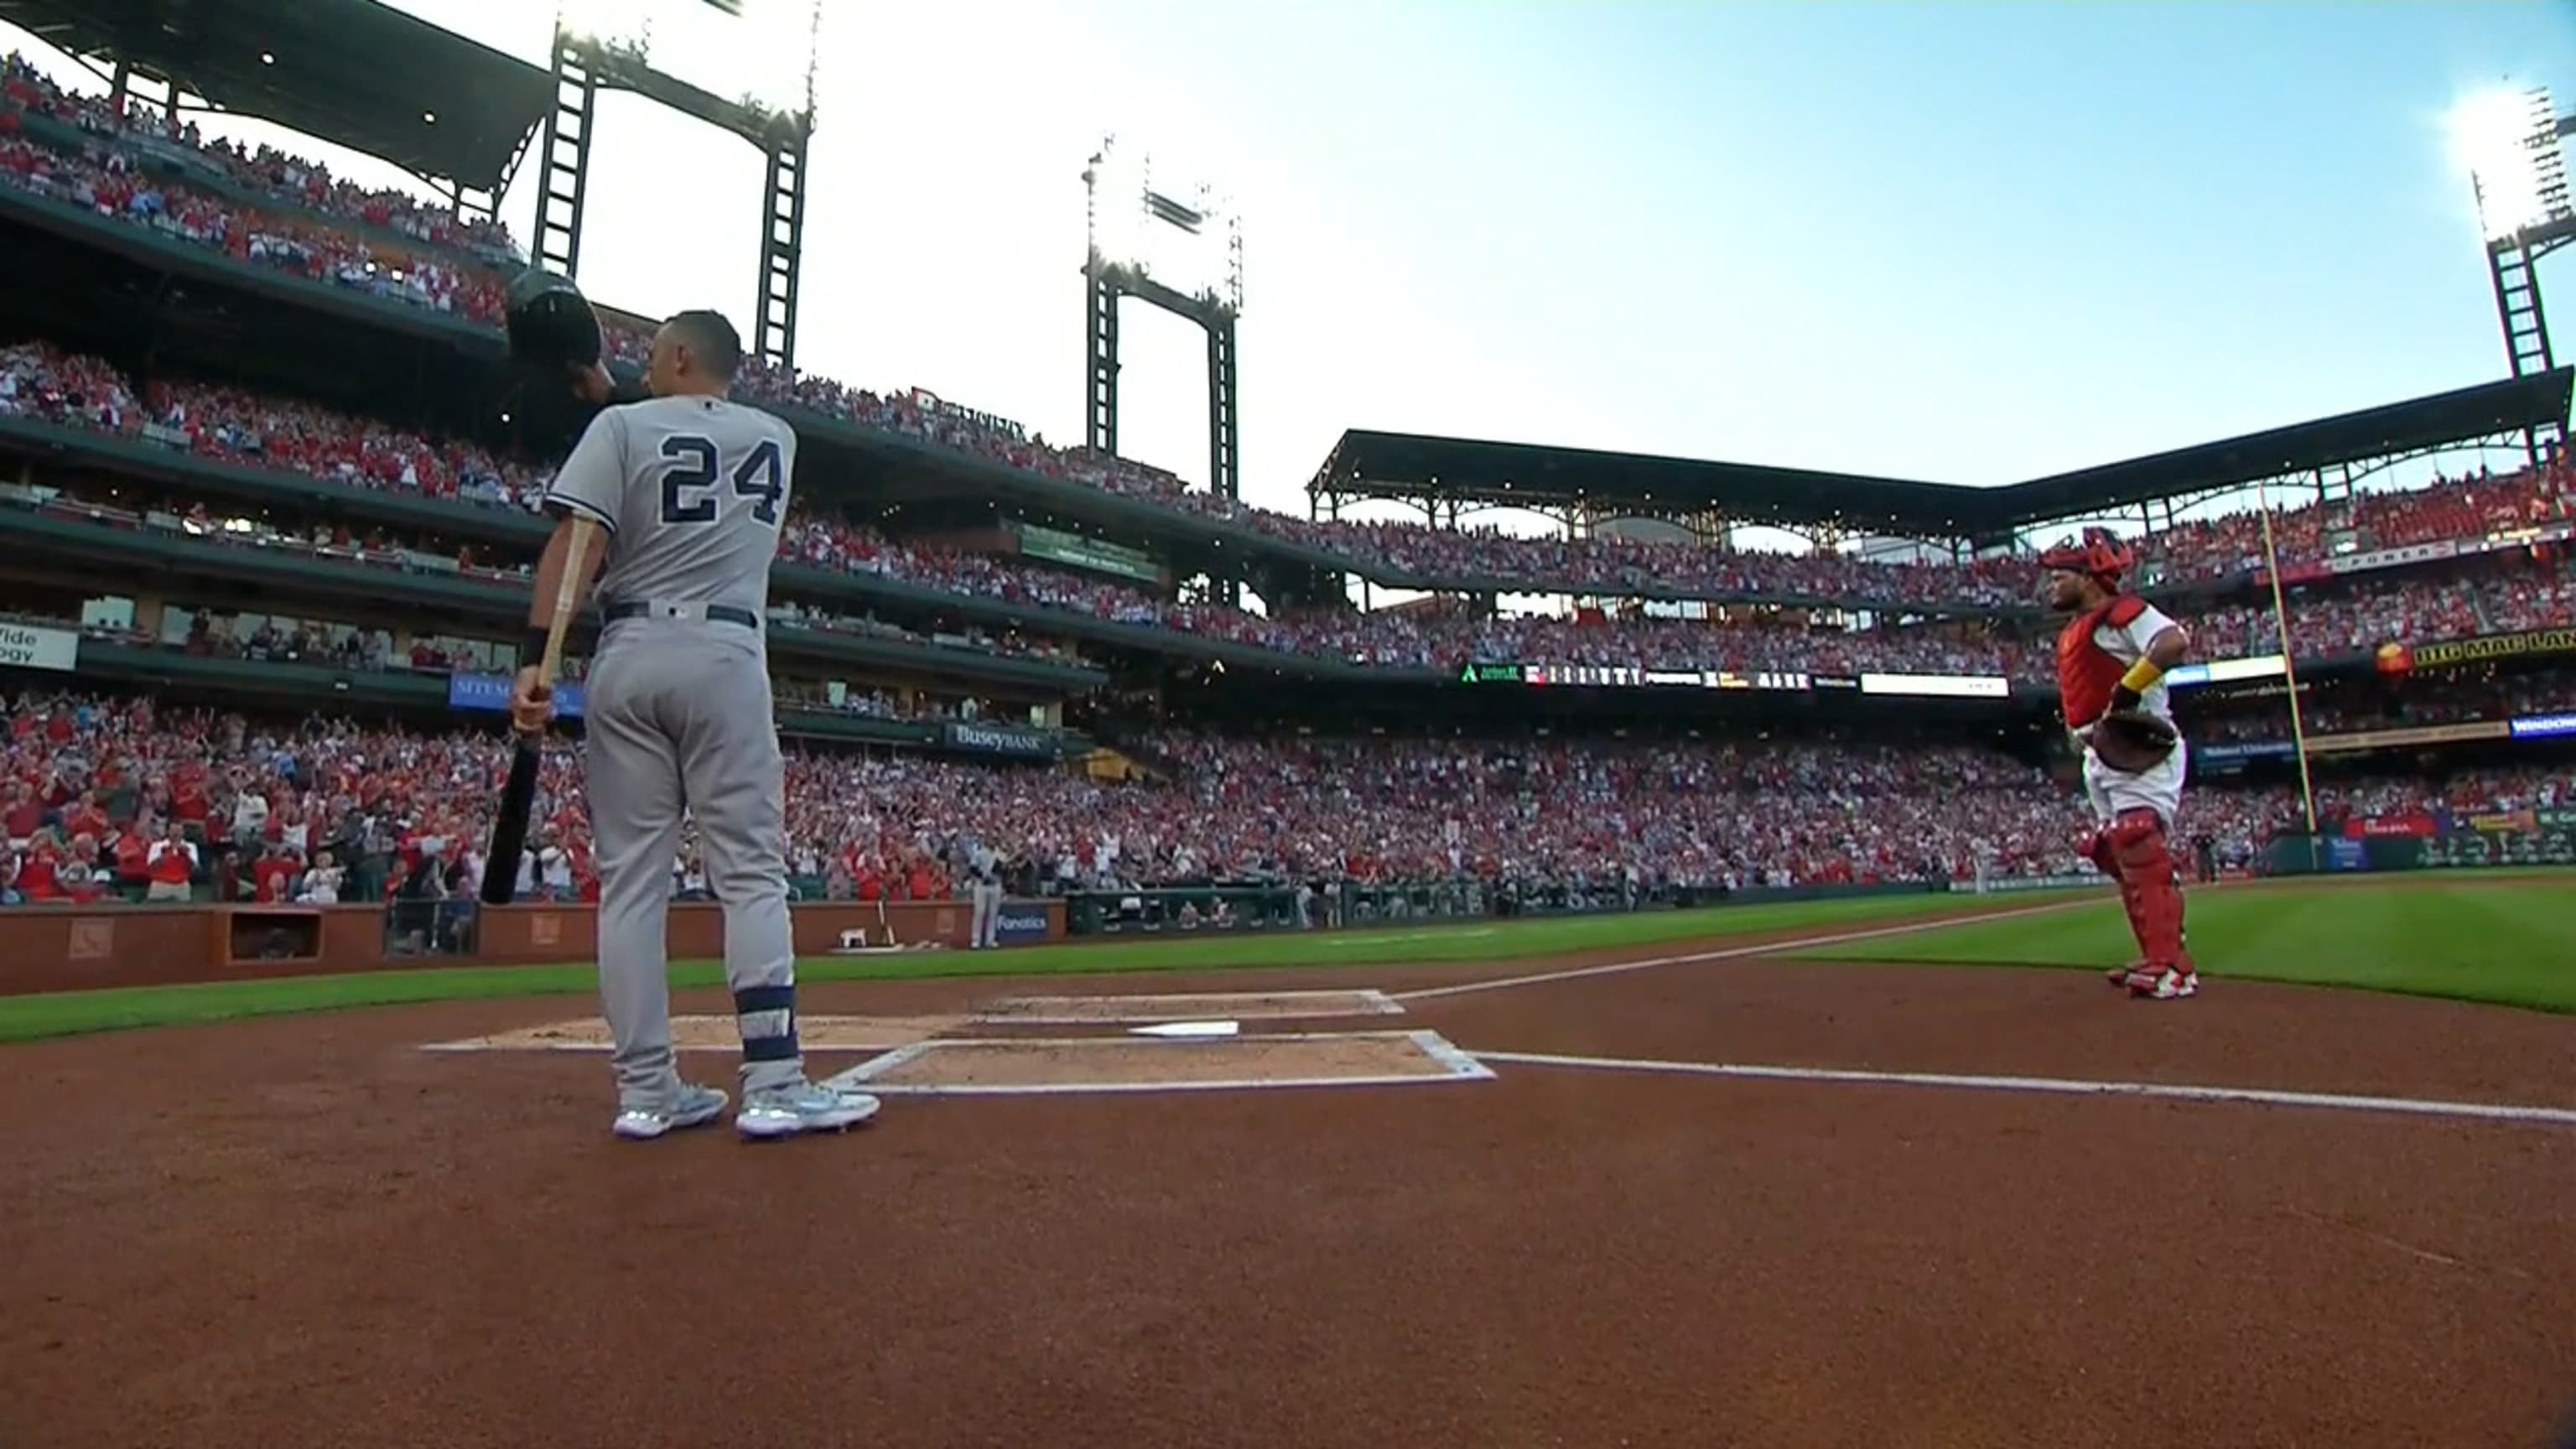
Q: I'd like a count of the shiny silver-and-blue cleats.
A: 2